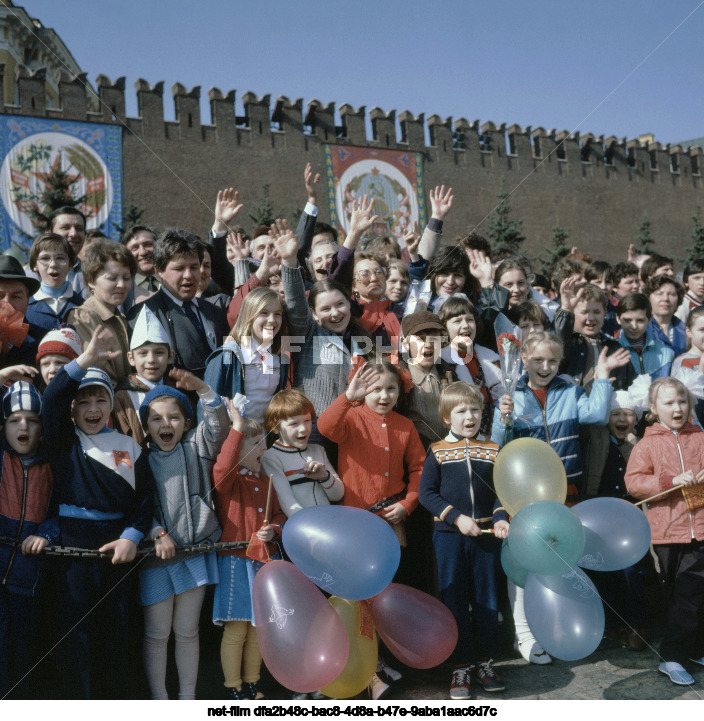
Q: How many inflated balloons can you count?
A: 9